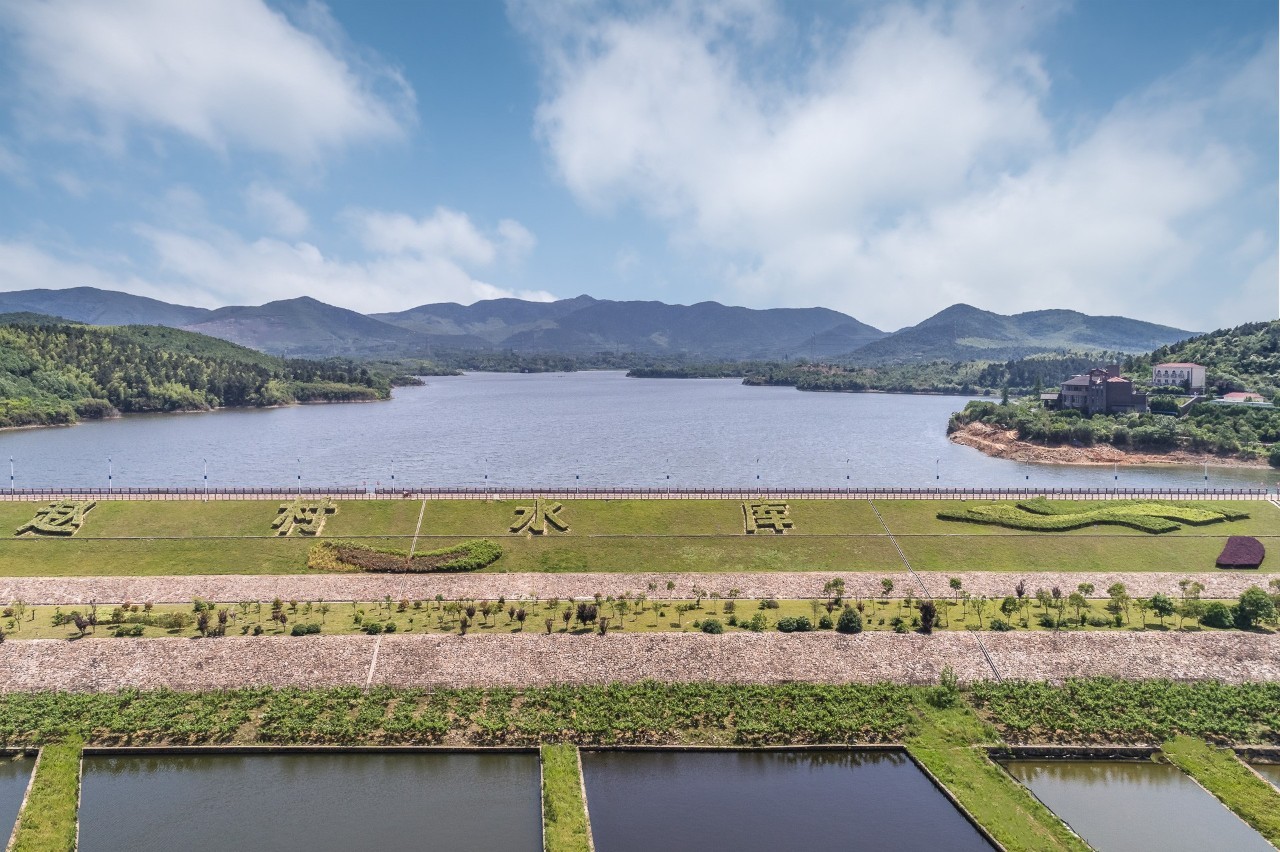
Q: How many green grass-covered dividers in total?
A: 4